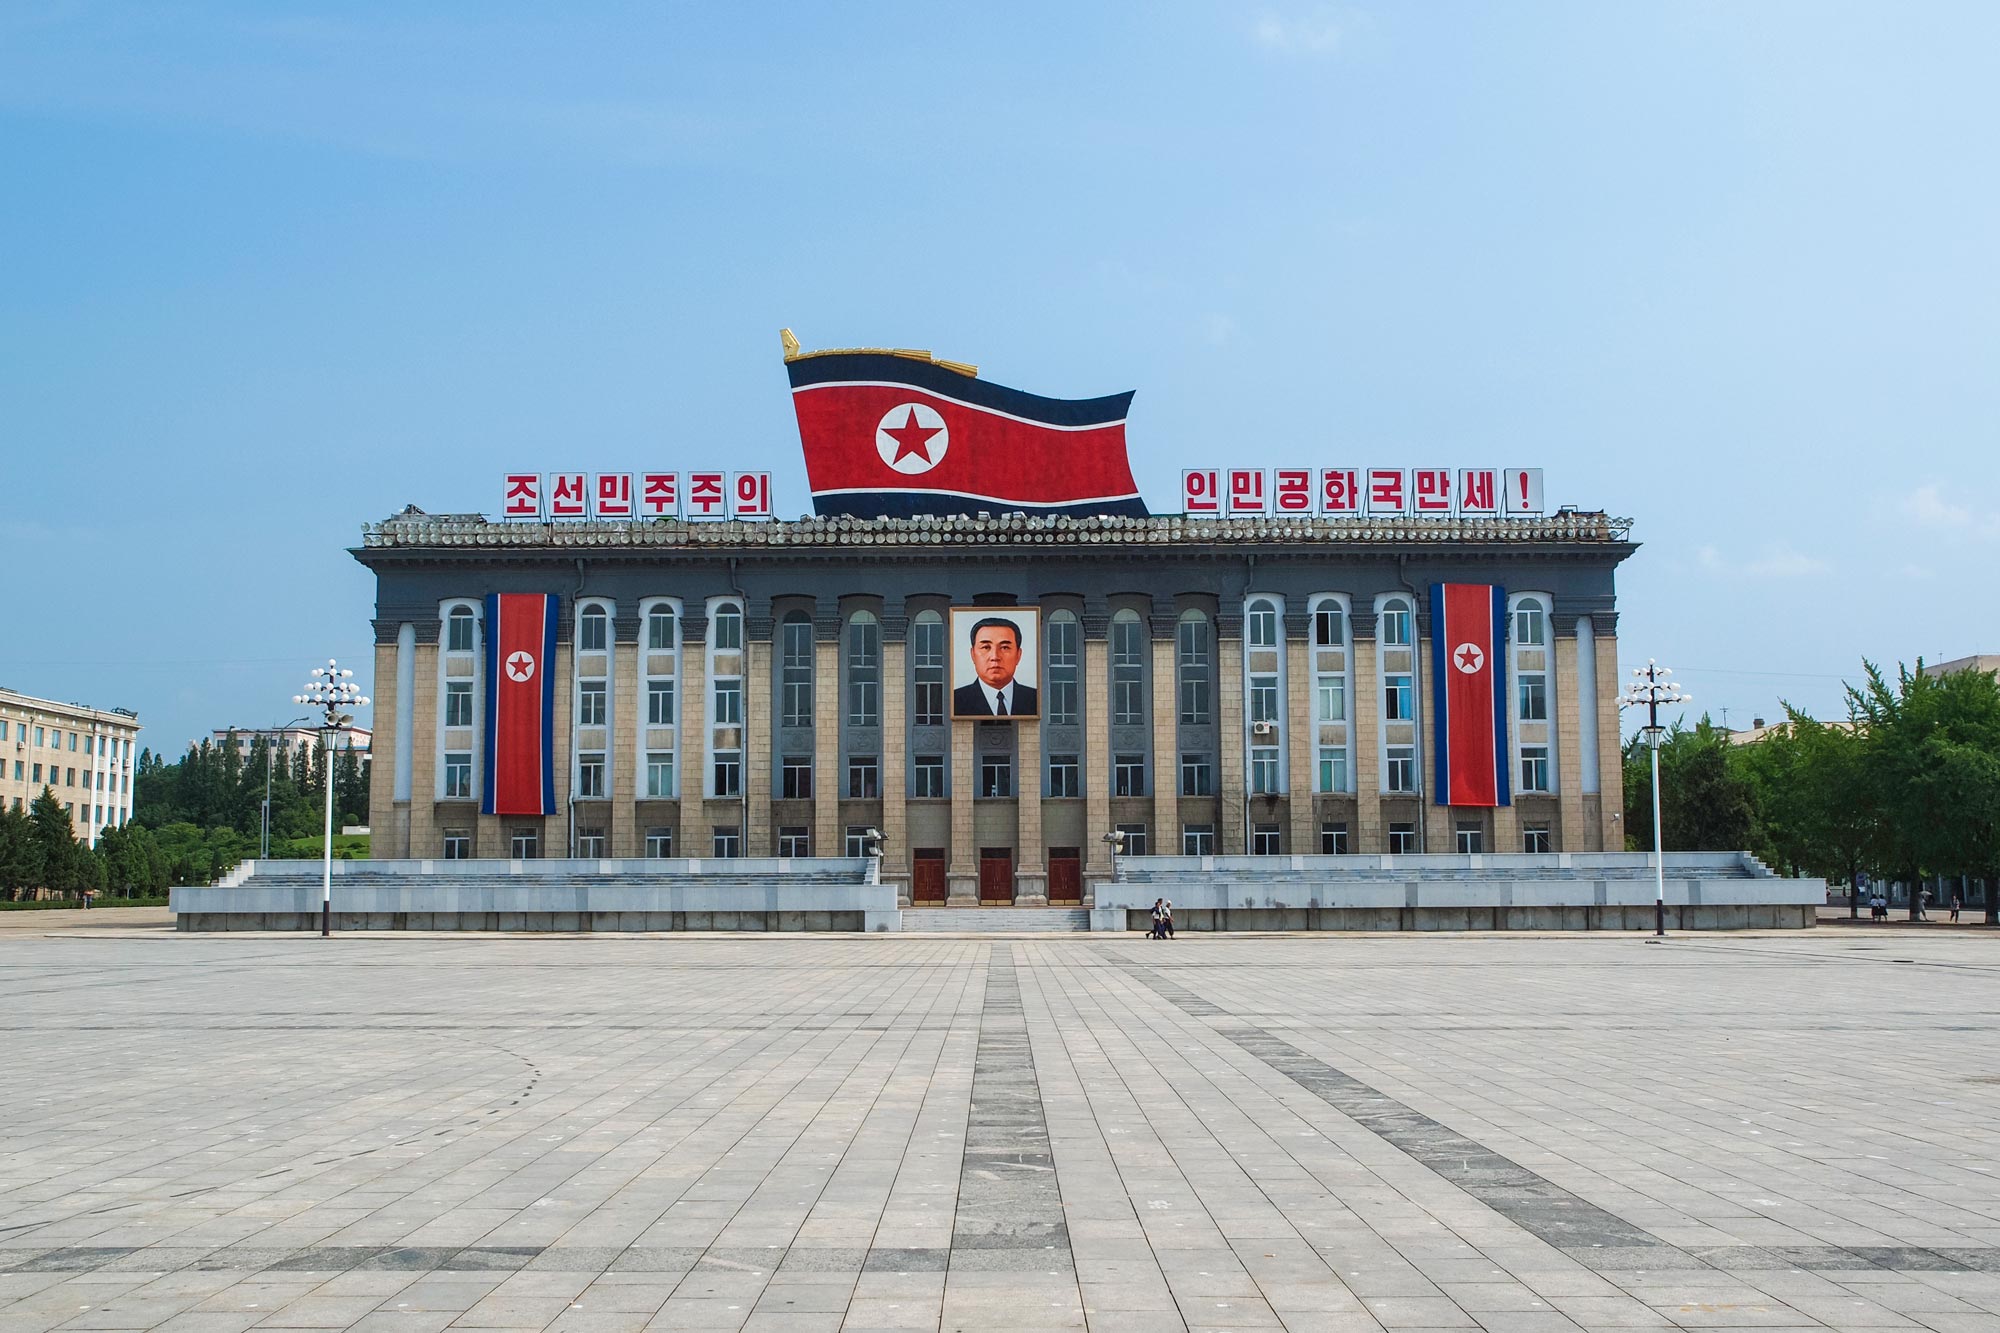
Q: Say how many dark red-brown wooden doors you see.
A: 3